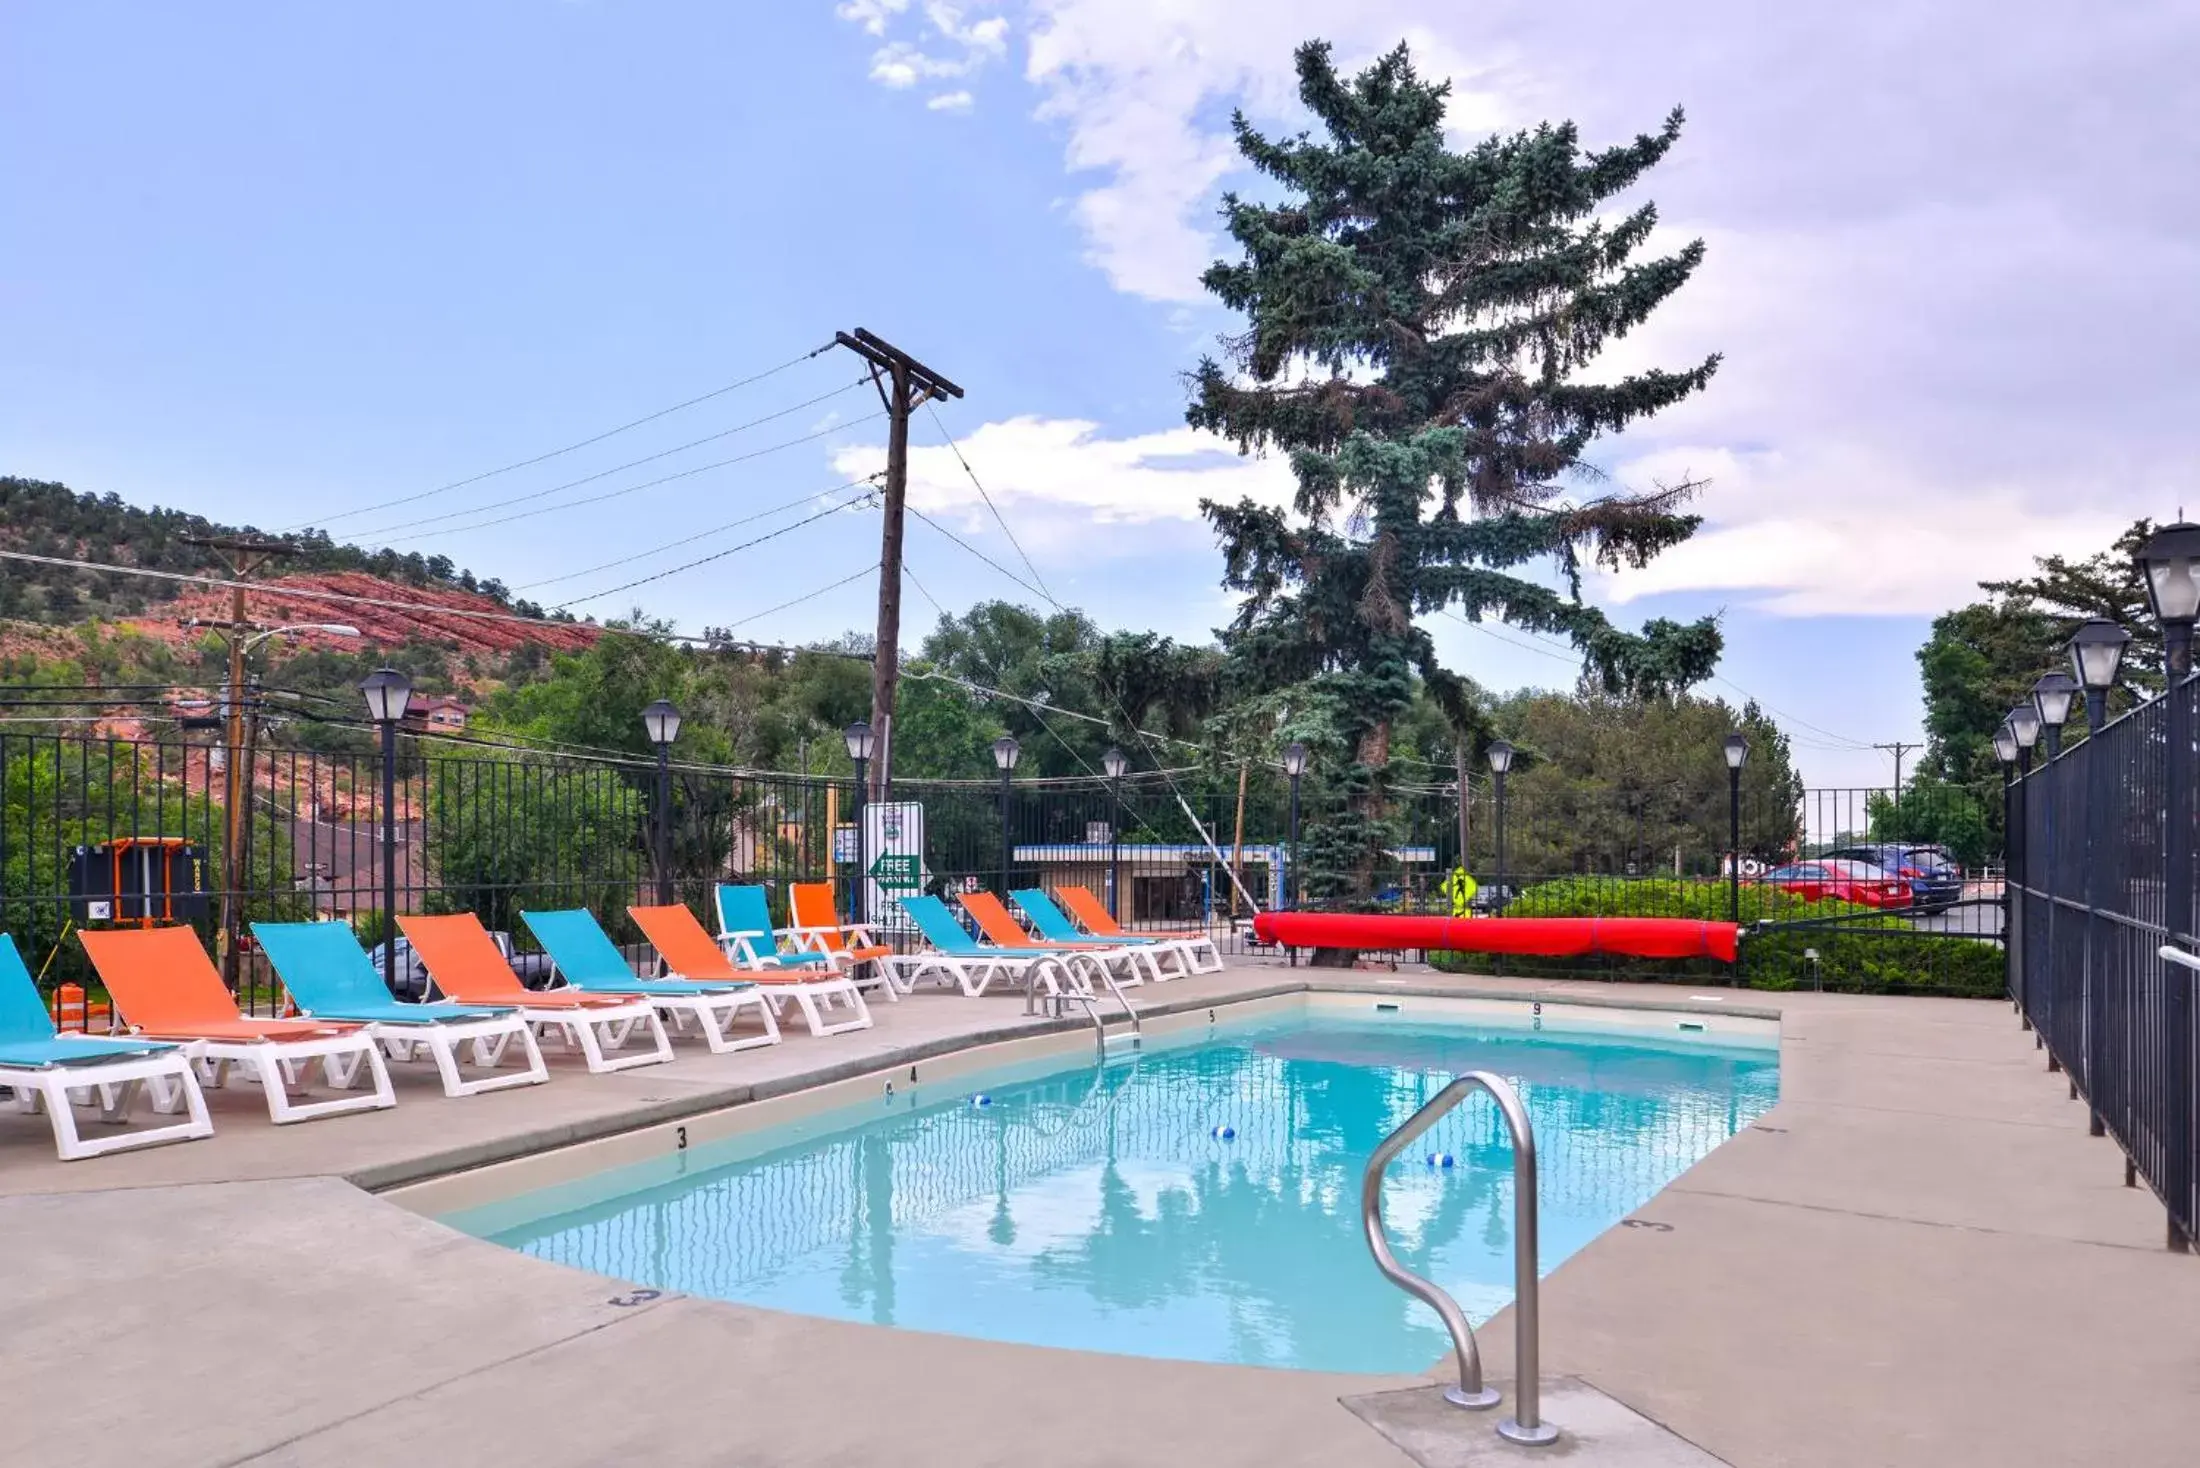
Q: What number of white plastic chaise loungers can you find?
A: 10